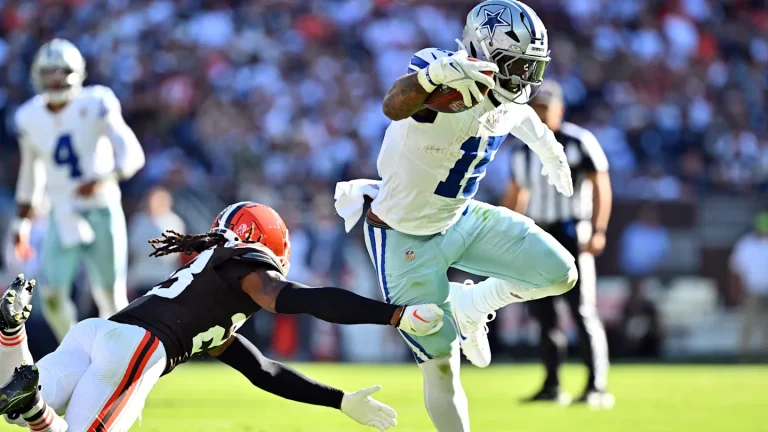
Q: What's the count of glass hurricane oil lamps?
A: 0